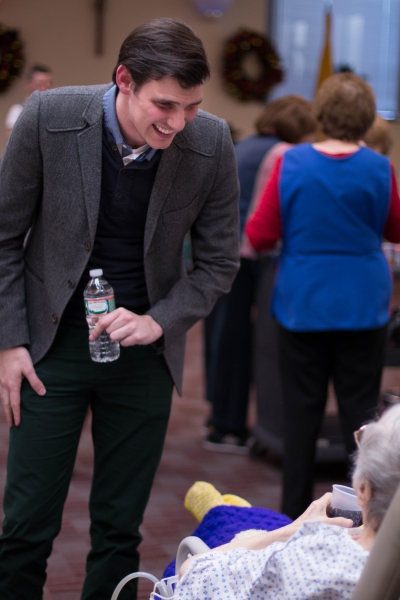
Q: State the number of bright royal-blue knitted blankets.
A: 1